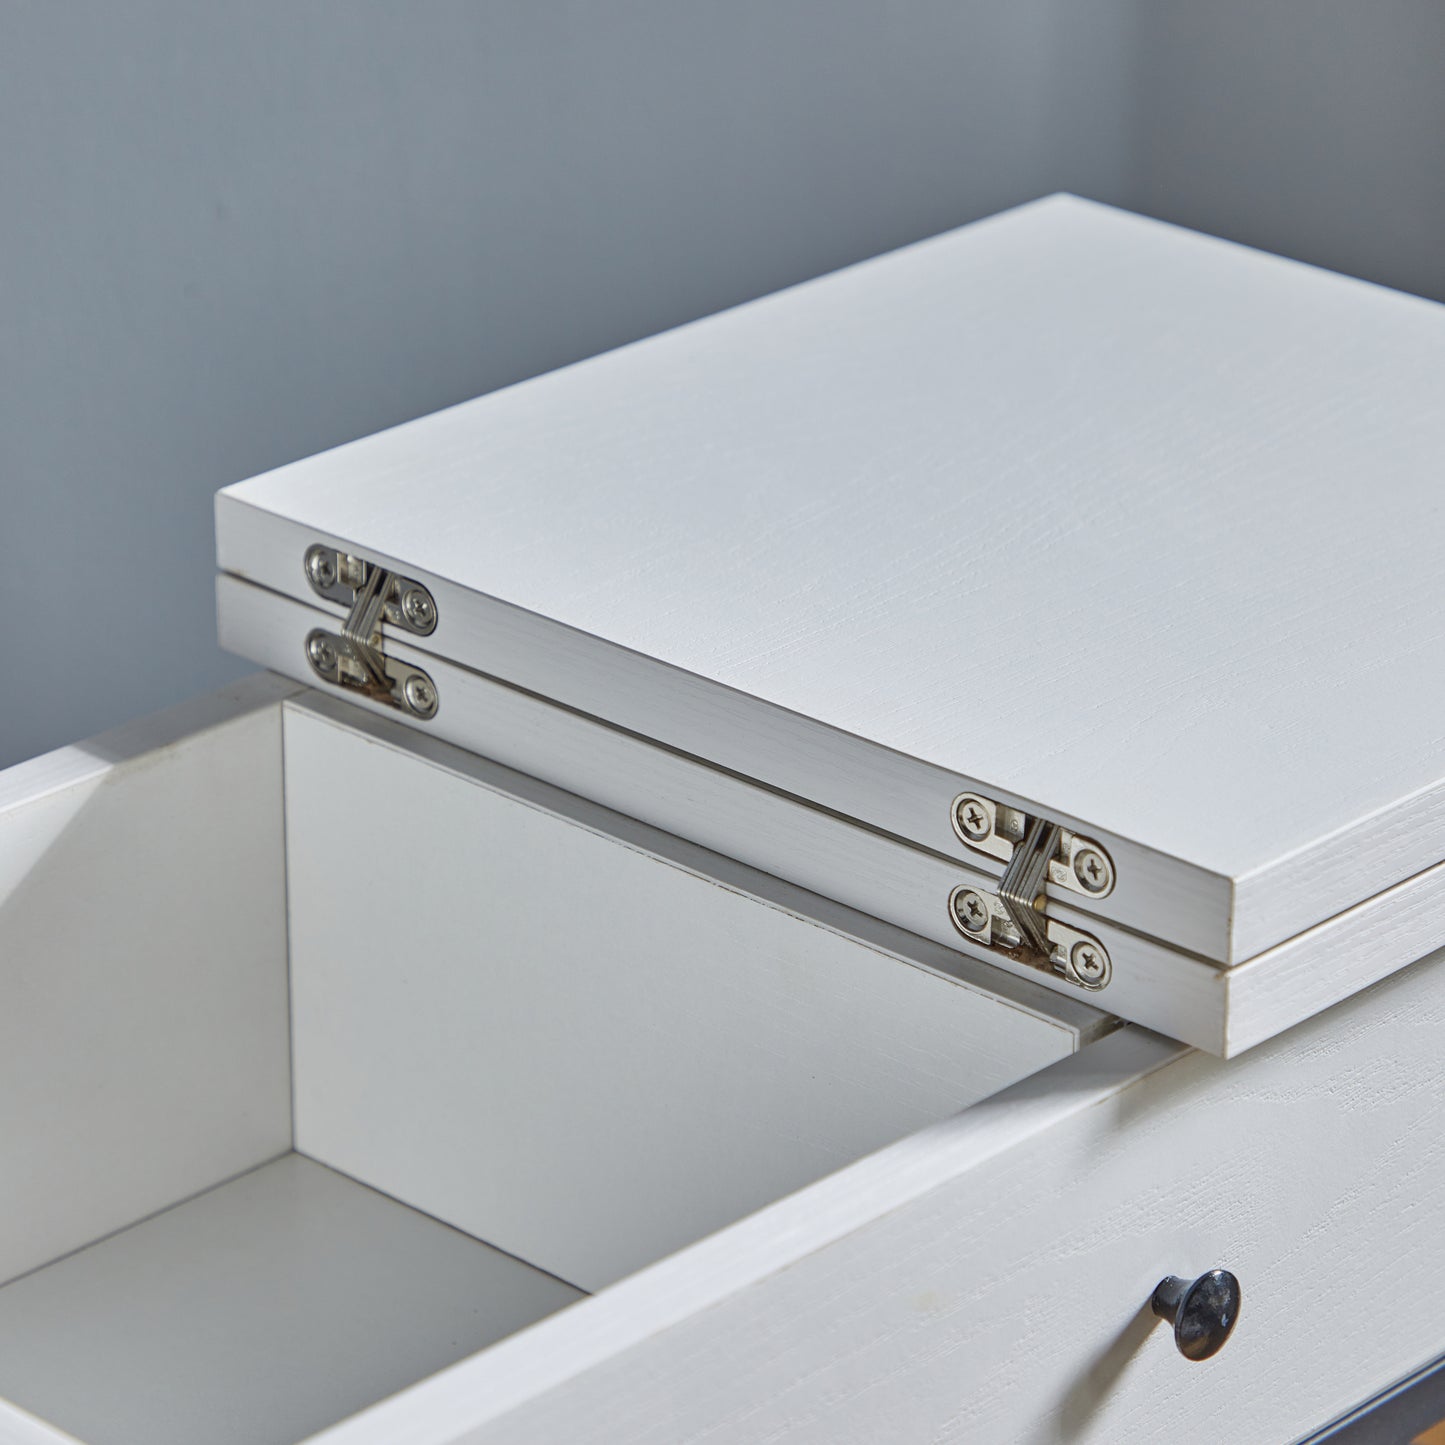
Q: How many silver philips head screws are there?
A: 8